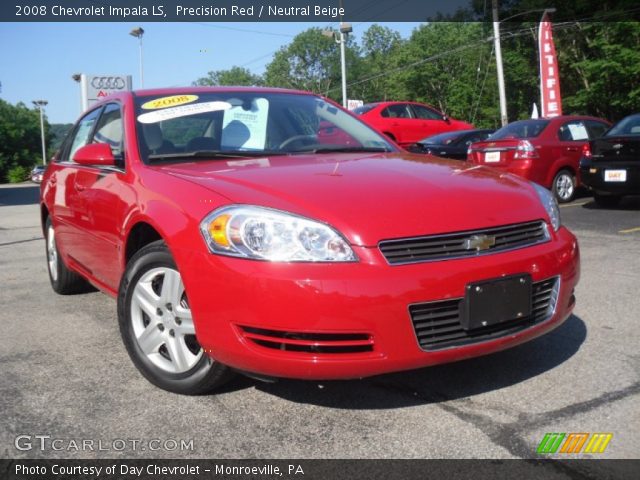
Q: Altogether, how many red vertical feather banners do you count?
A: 1